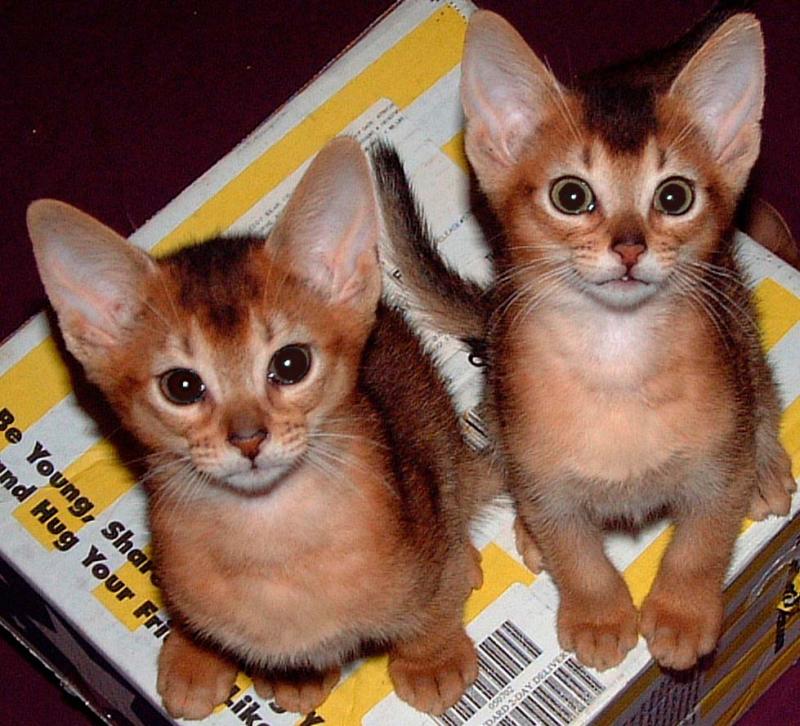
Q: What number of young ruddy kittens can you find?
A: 2